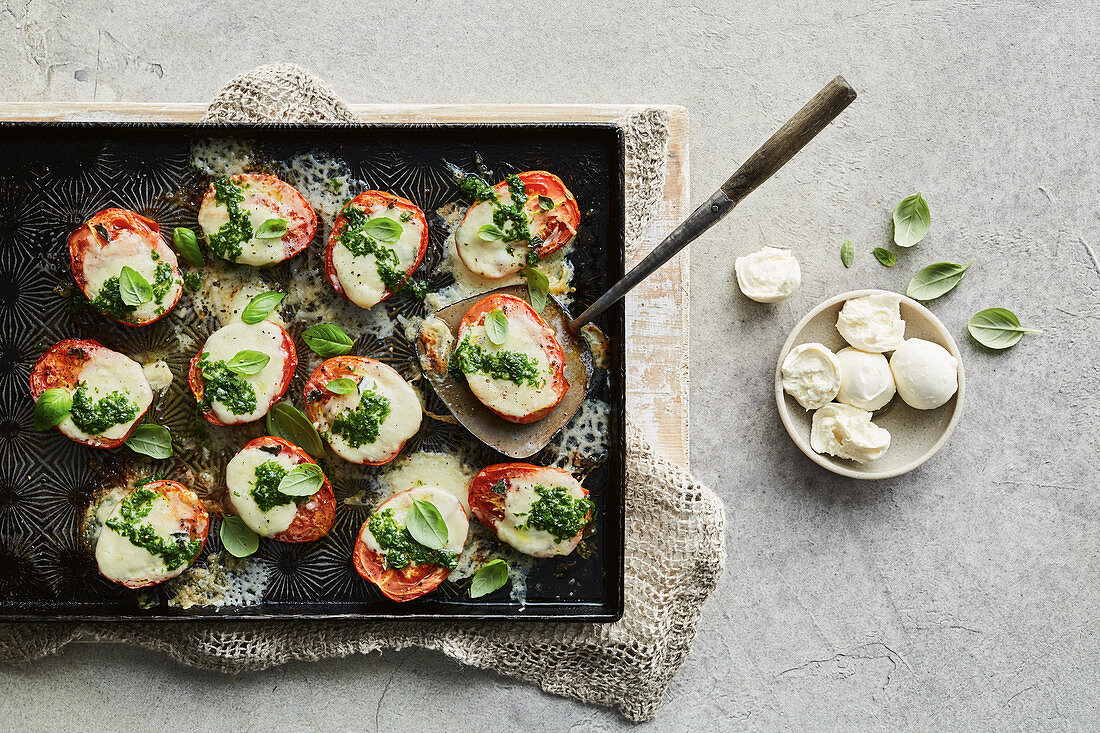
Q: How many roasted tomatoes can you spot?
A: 12